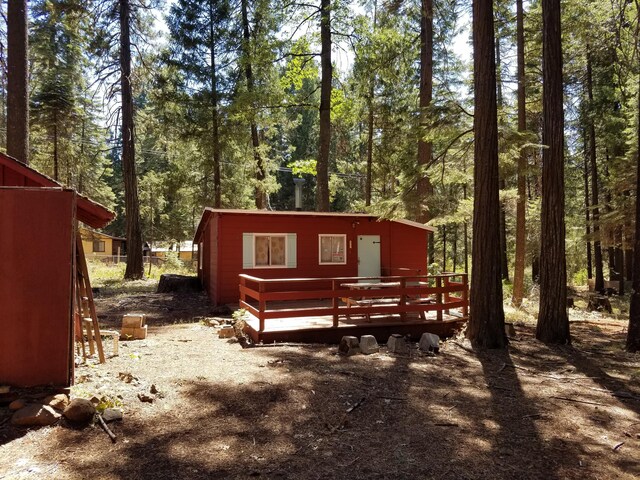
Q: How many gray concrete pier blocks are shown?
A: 4